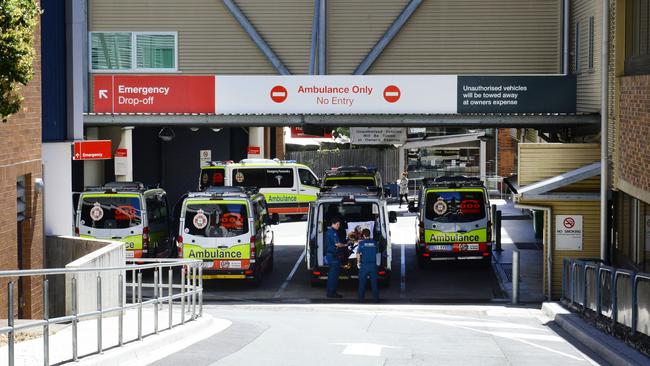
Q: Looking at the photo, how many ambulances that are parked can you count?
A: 6